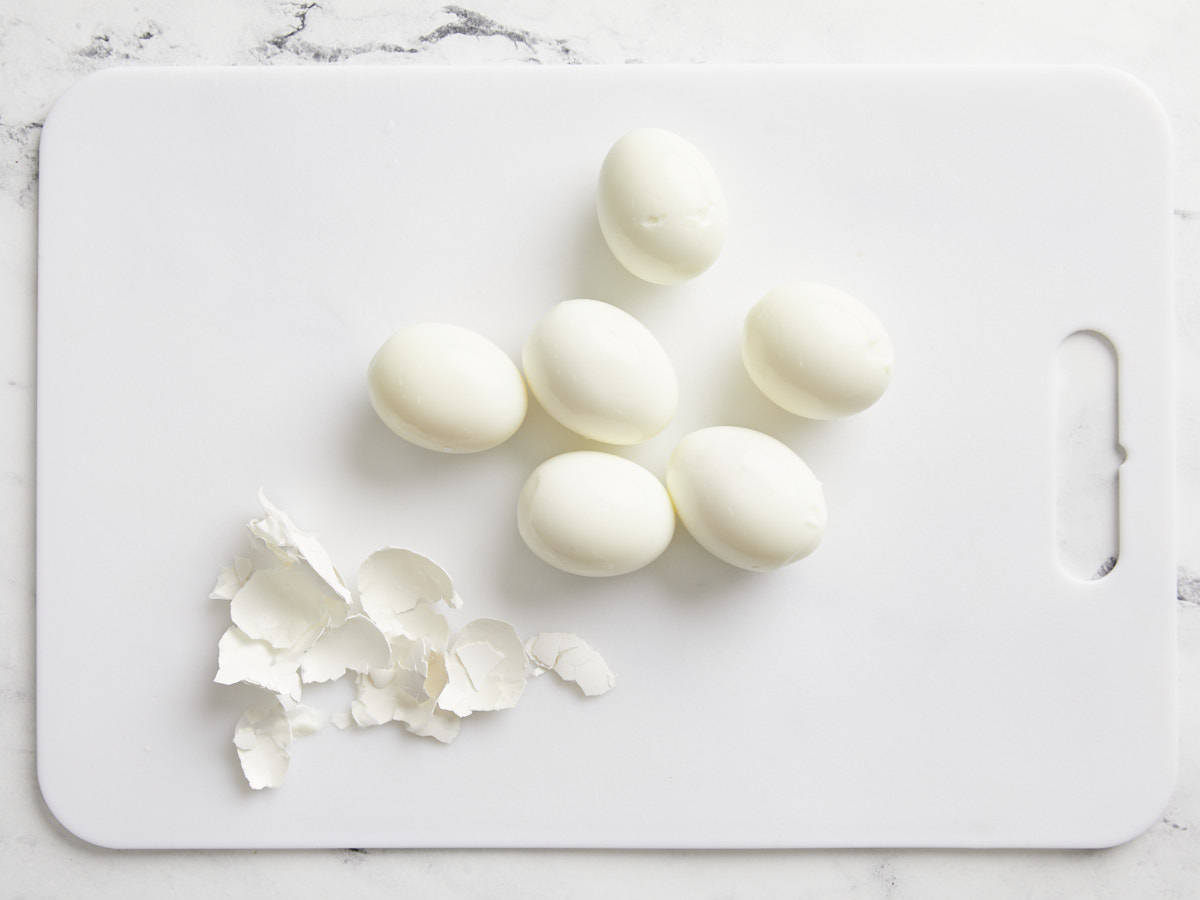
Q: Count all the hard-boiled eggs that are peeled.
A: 6